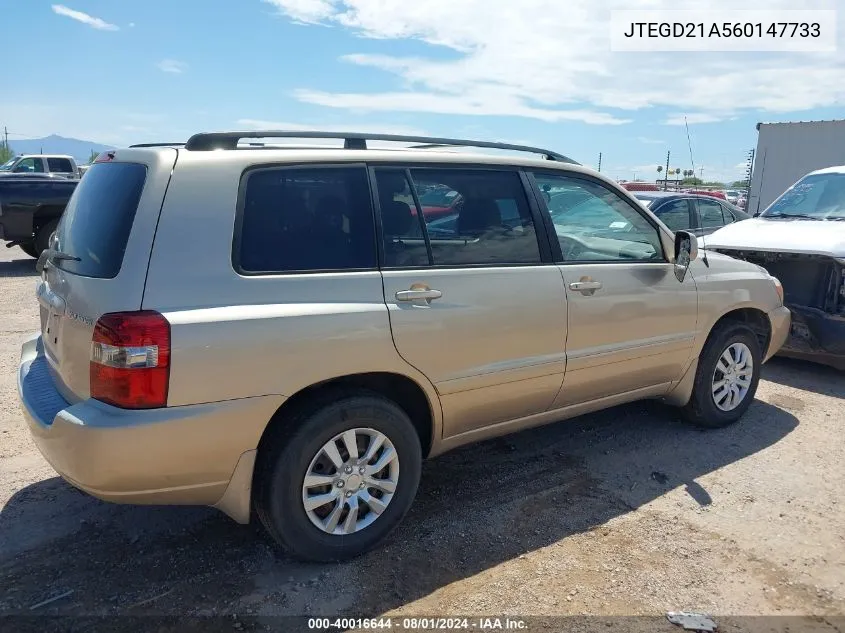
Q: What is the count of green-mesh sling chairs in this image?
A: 0